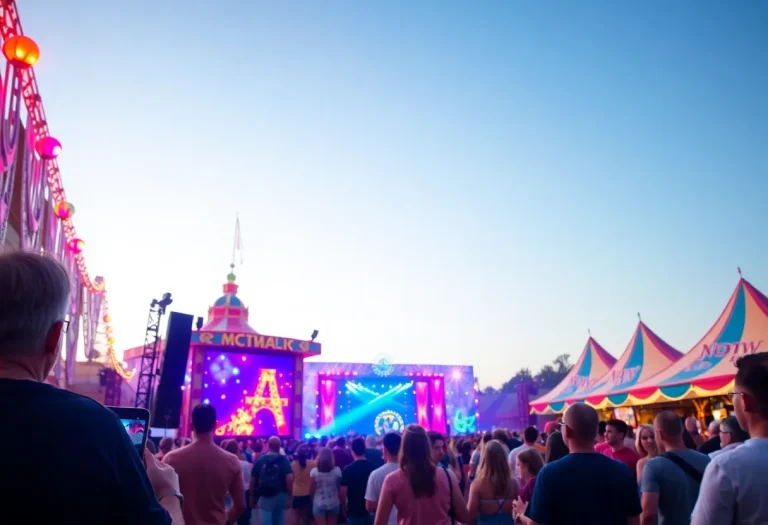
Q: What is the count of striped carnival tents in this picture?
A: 3